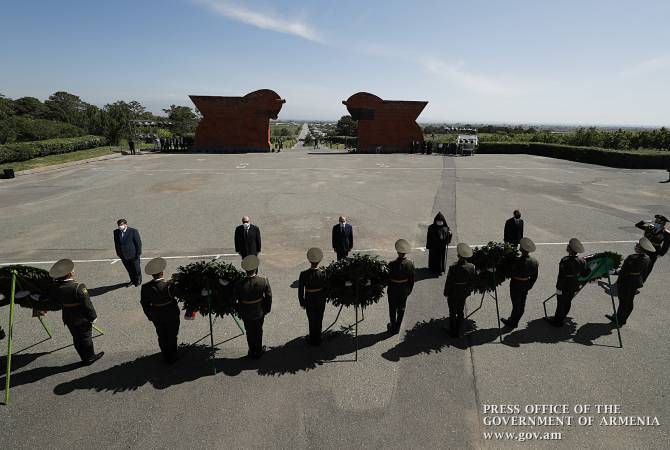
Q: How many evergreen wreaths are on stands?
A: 5